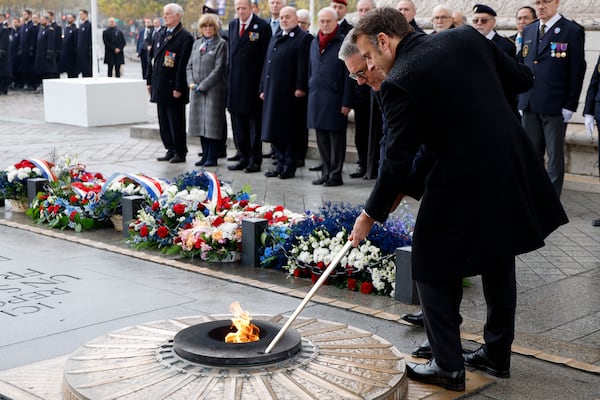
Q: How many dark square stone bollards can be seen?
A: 4